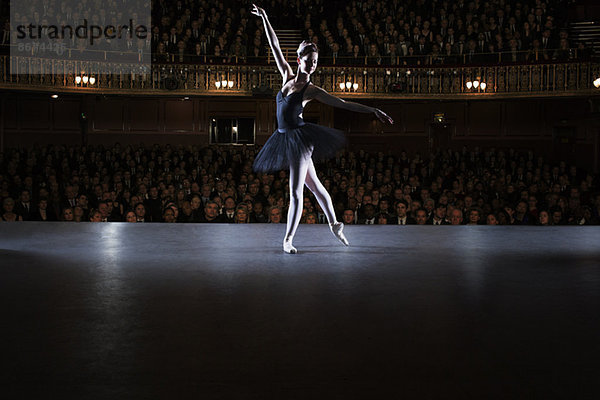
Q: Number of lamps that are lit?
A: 13